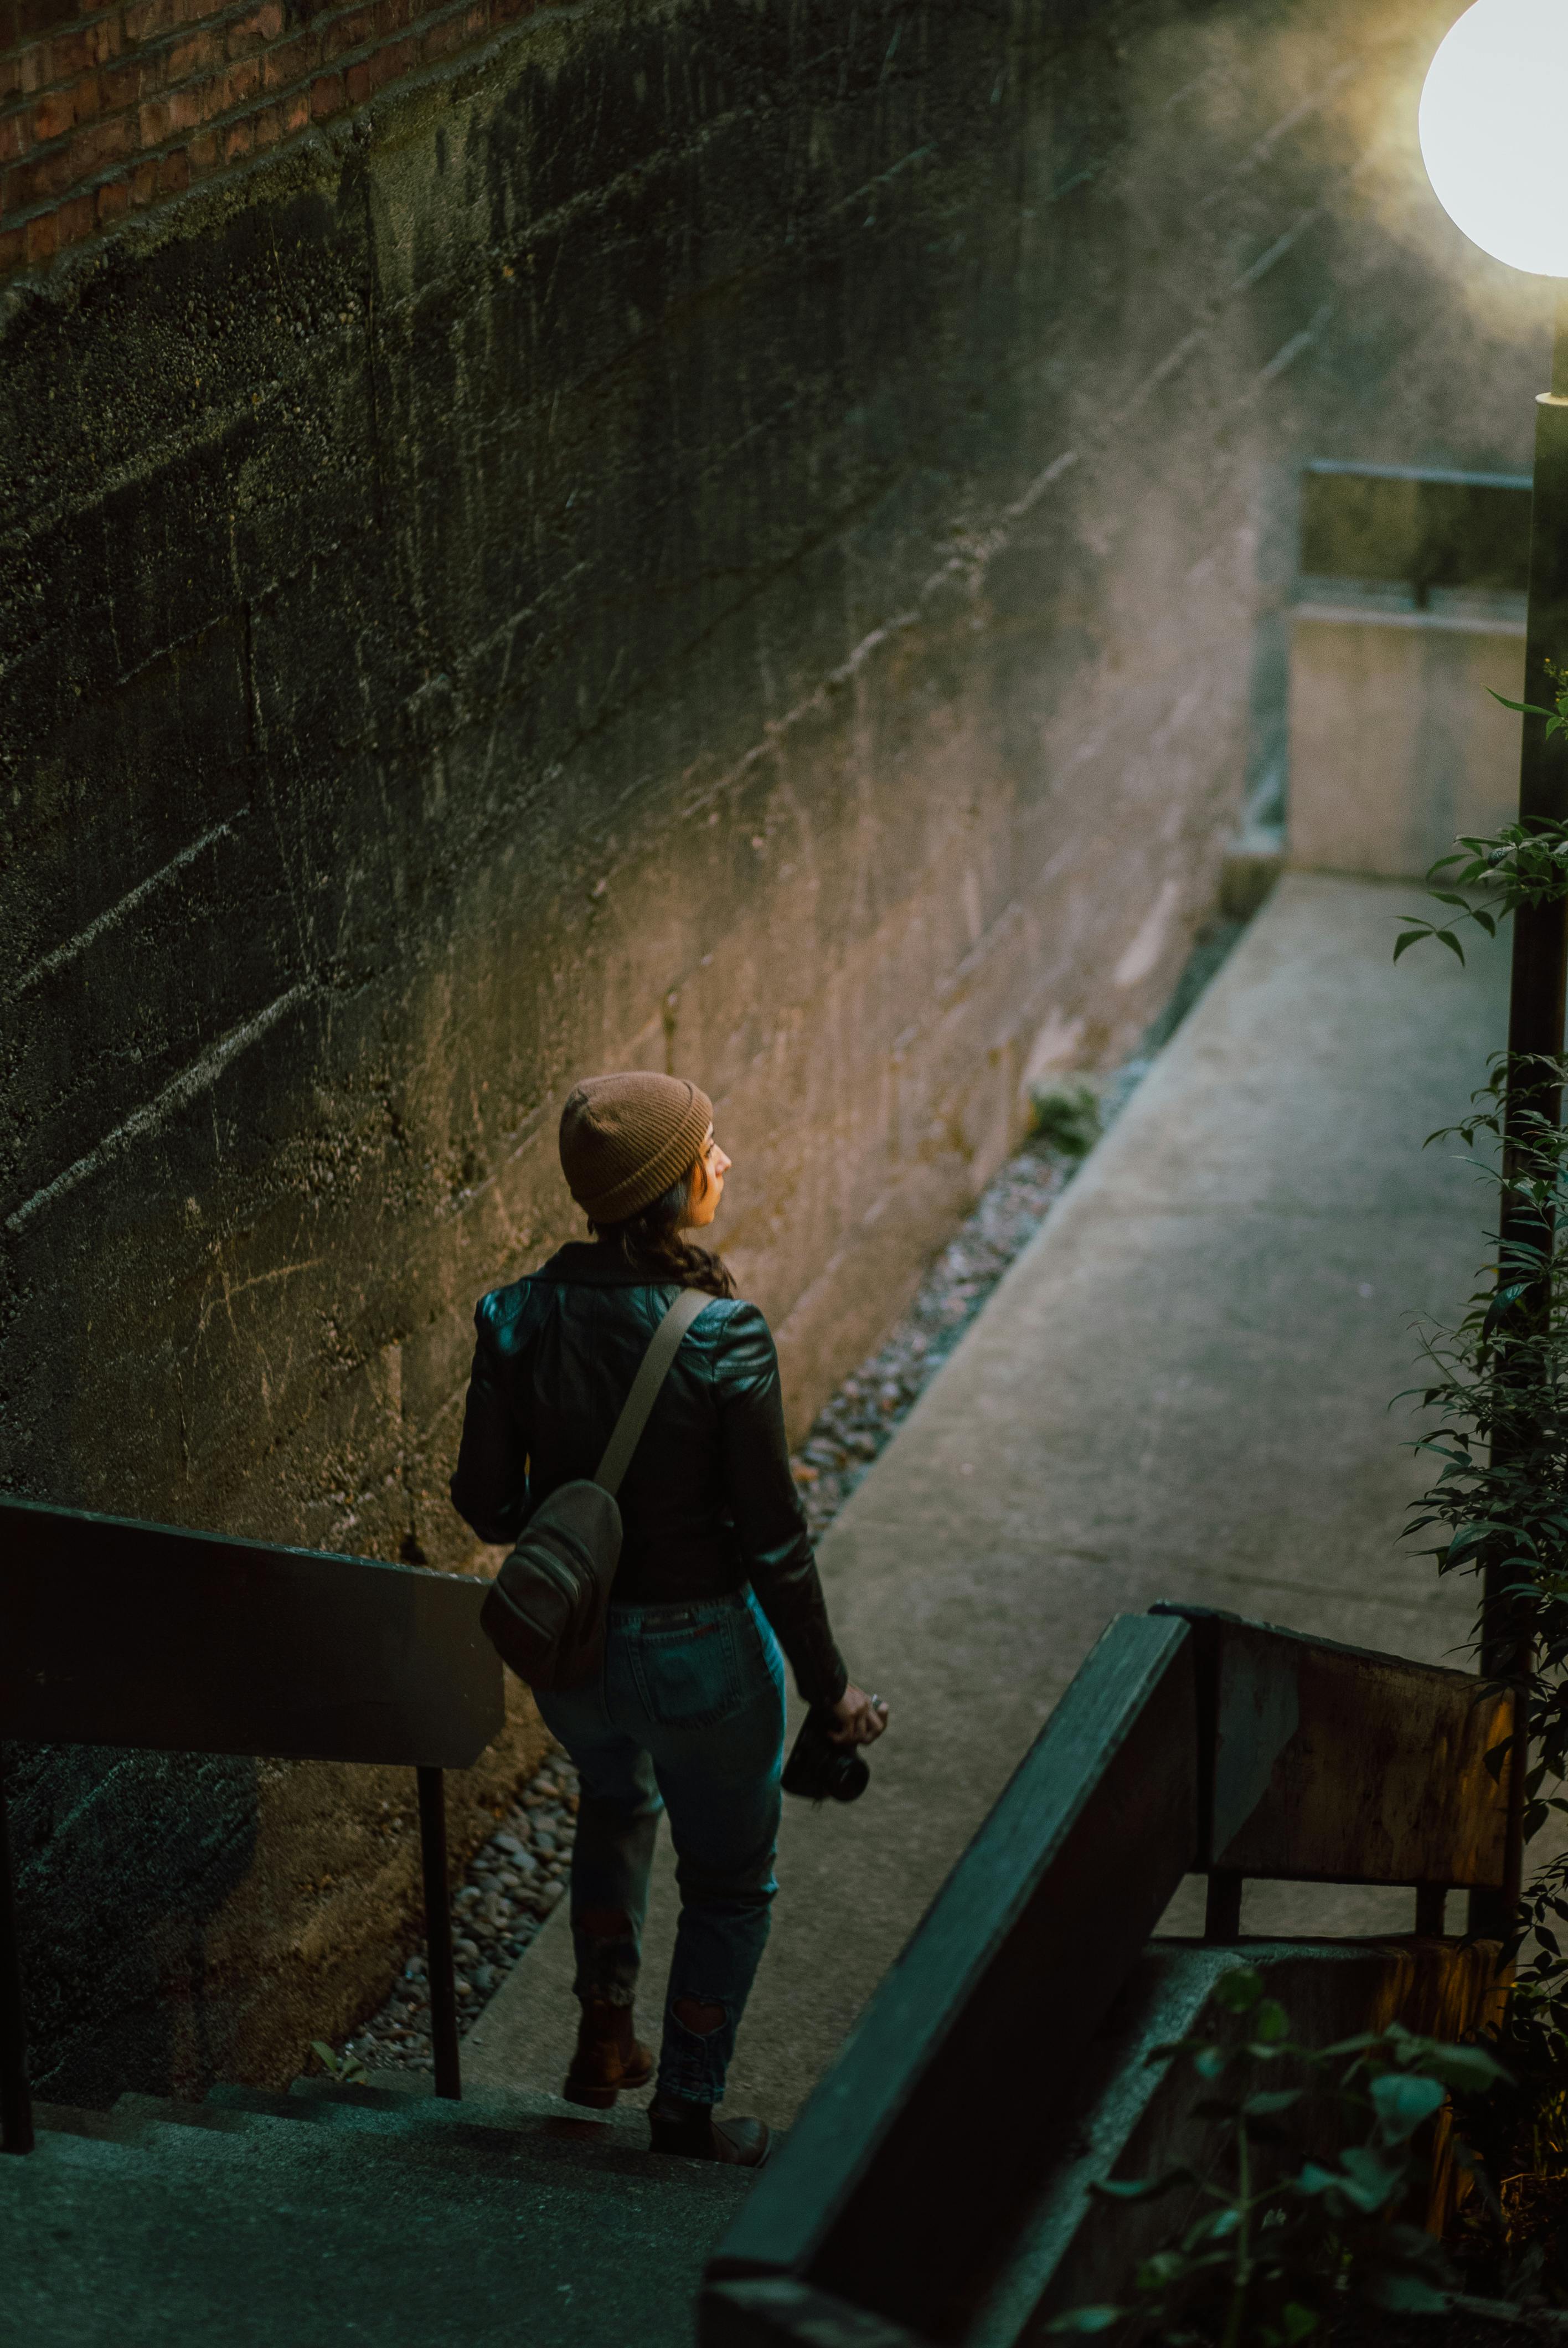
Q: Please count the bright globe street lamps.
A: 1